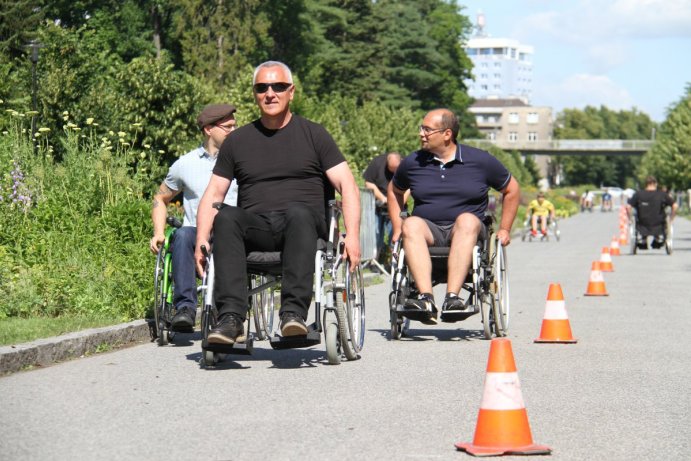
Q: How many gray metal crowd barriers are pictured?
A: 1